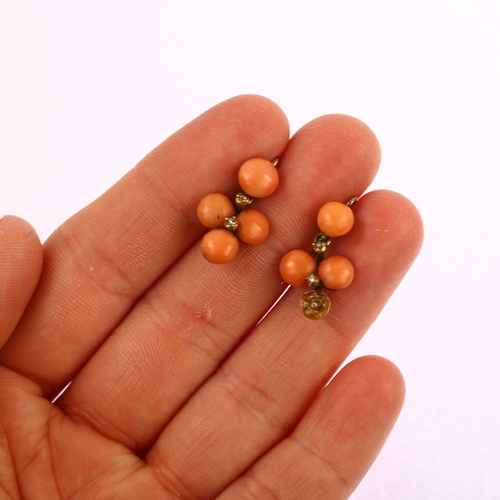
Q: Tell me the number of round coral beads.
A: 7